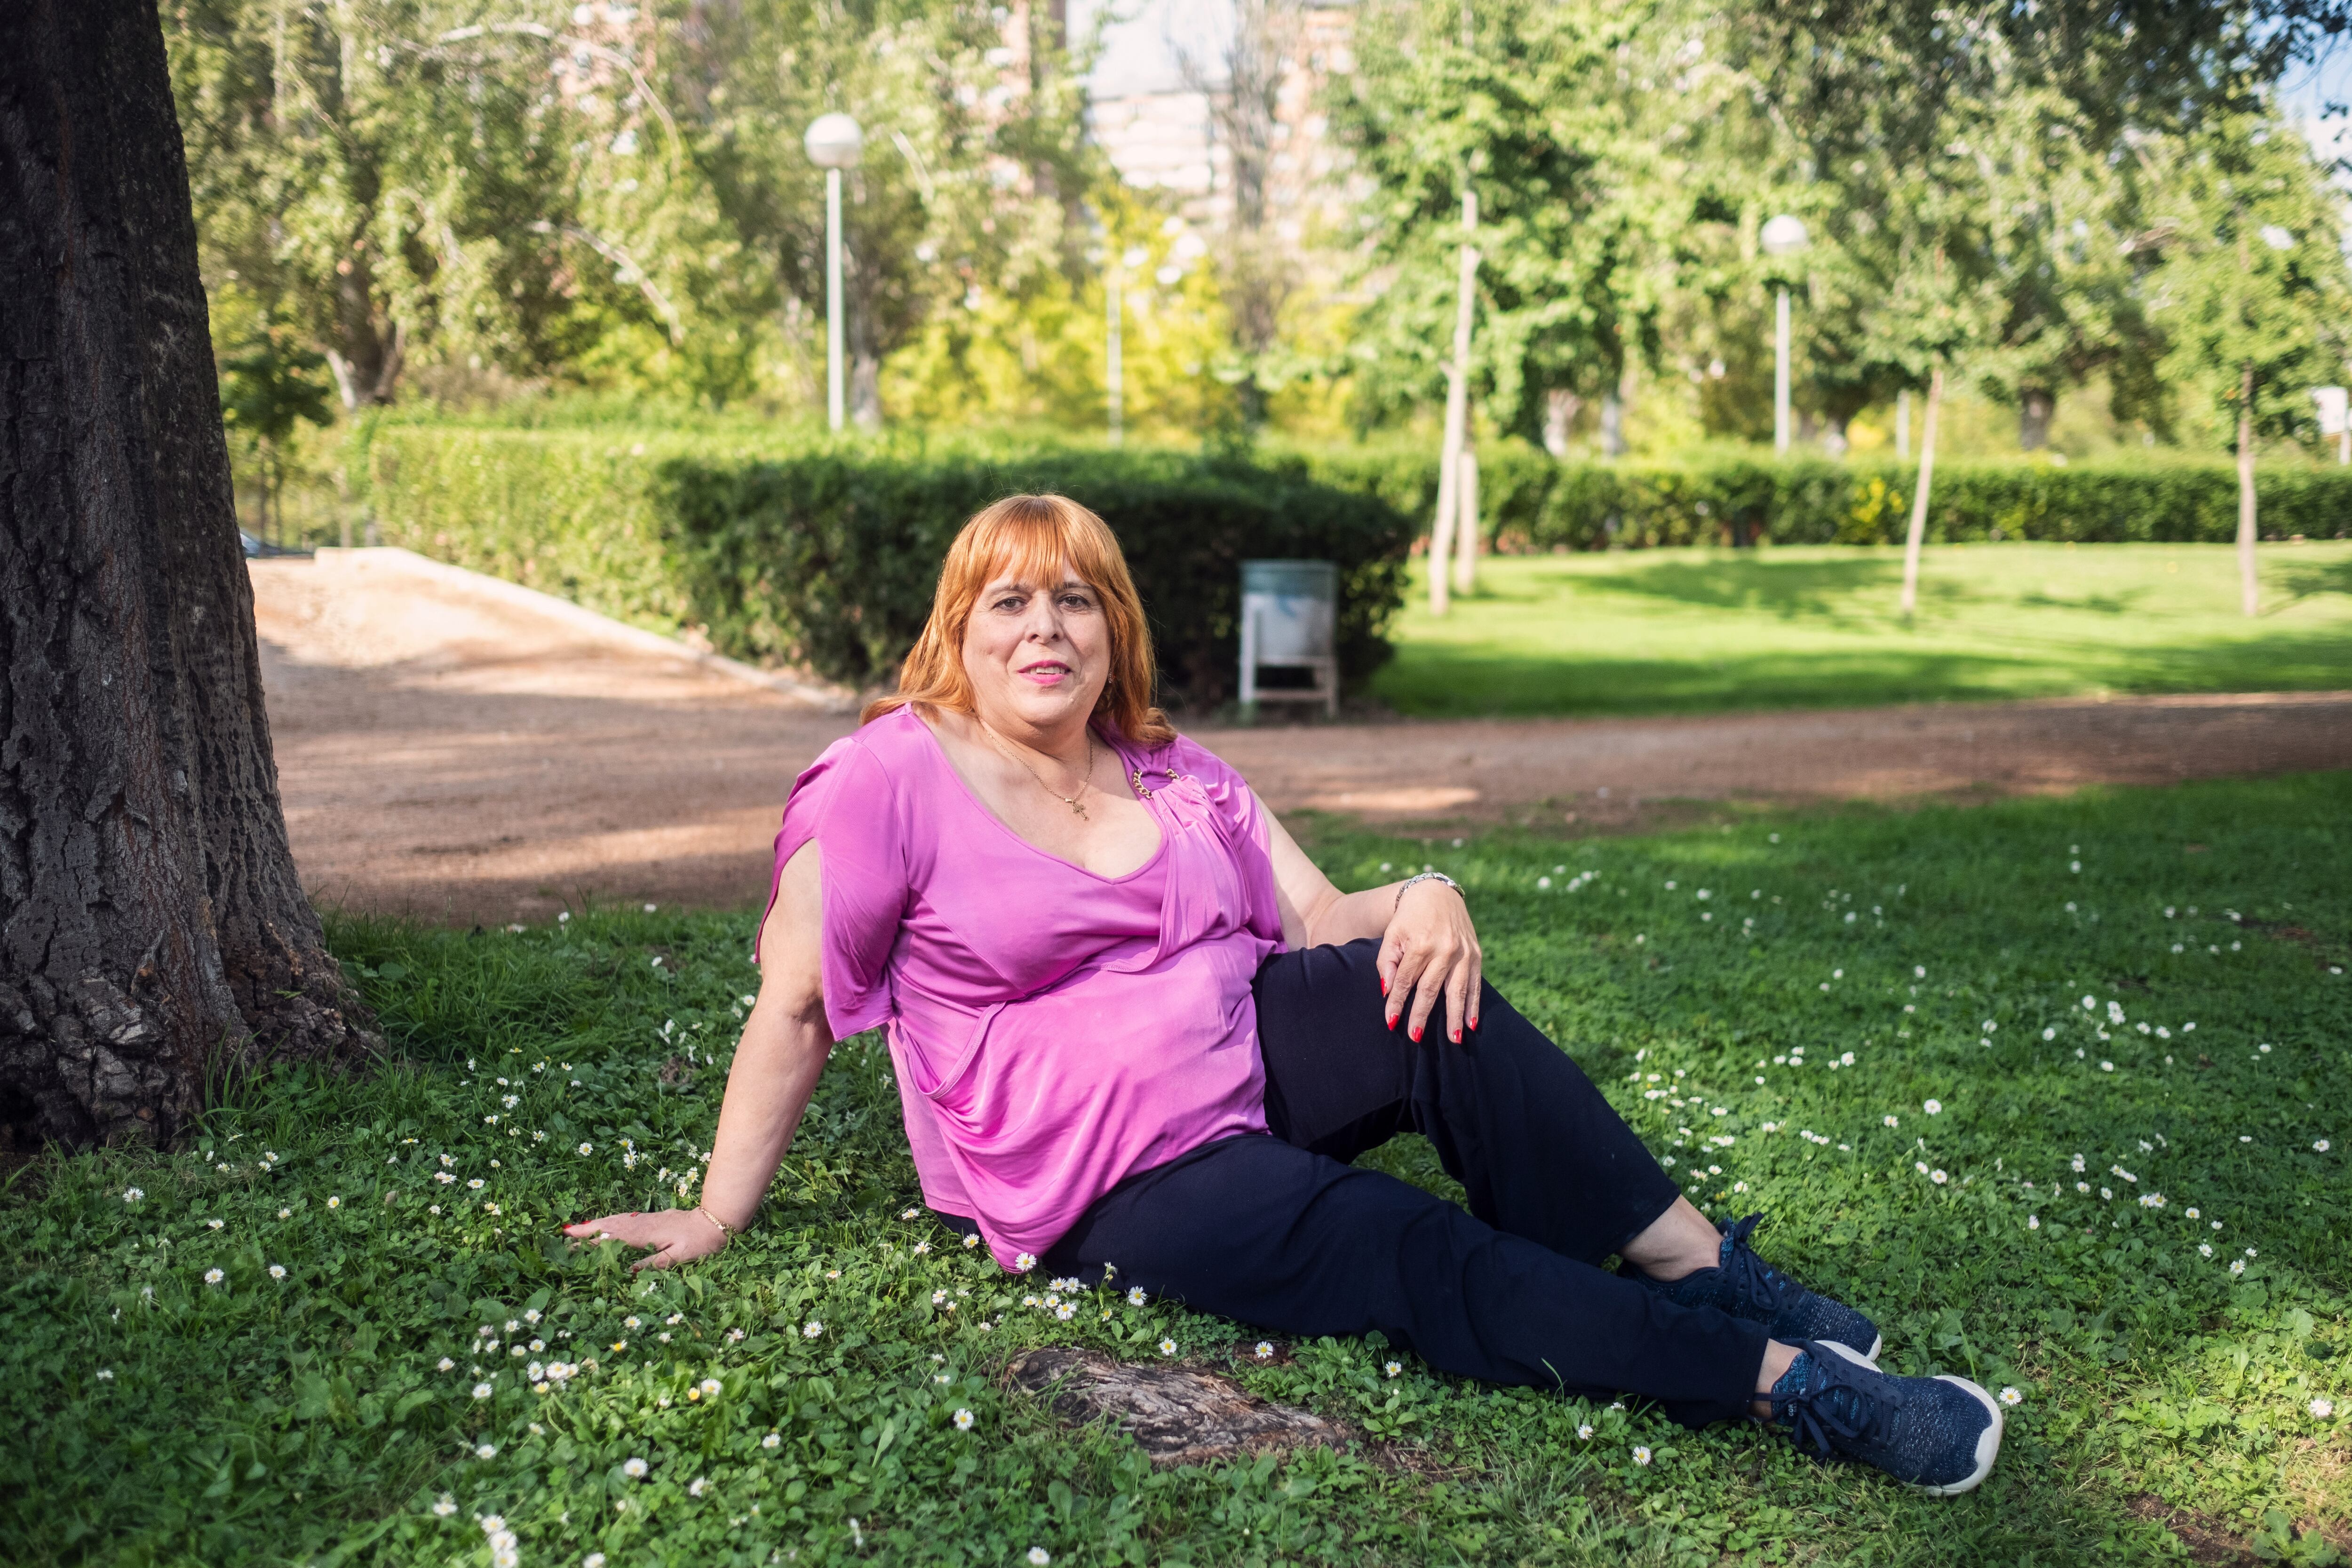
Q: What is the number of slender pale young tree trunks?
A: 4